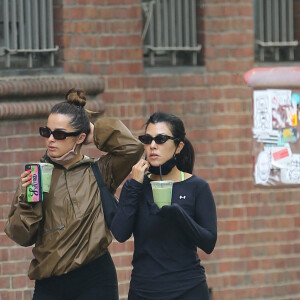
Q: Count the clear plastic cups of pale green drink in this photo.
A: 2